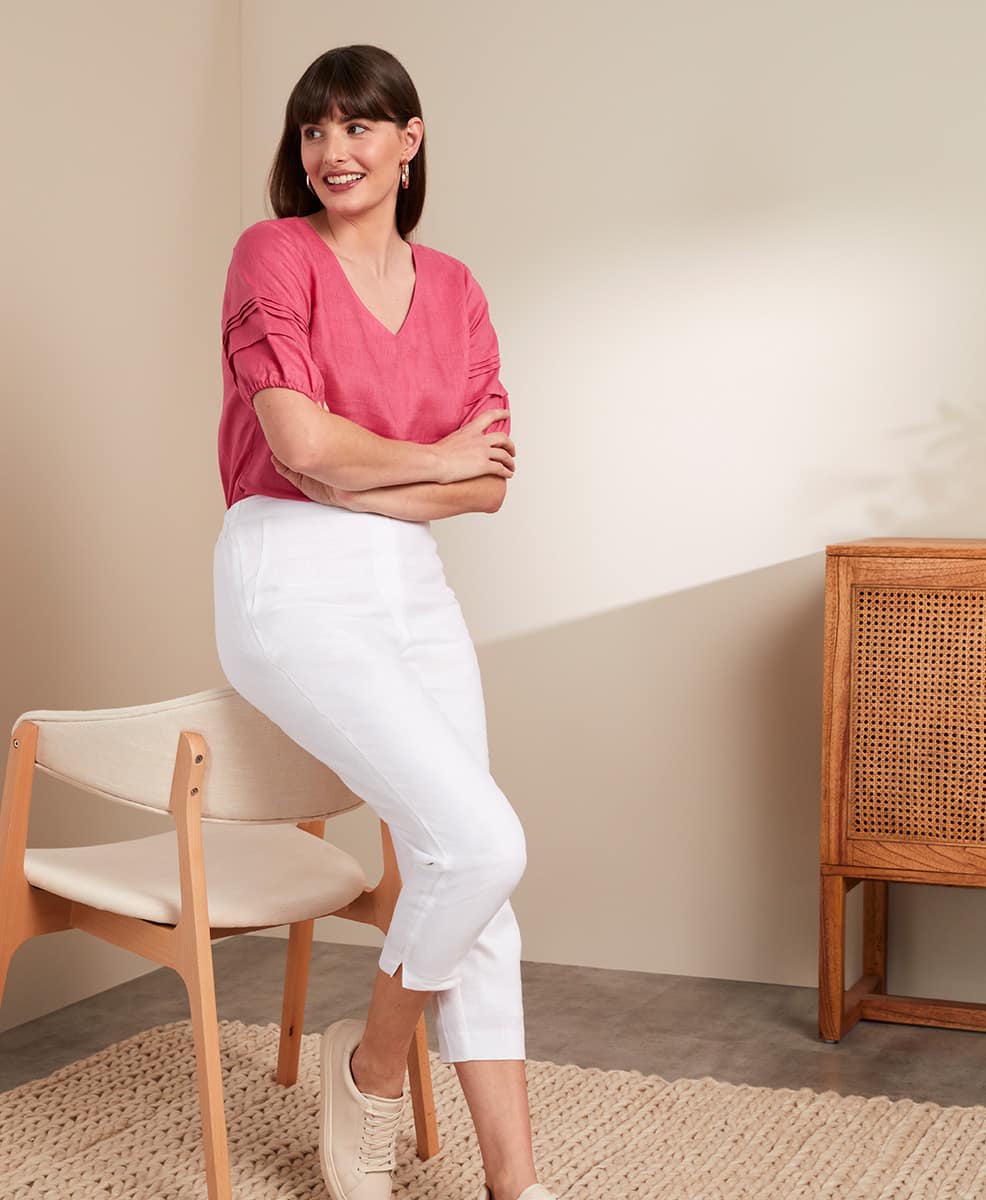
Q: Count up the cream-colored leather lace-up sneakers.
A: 2